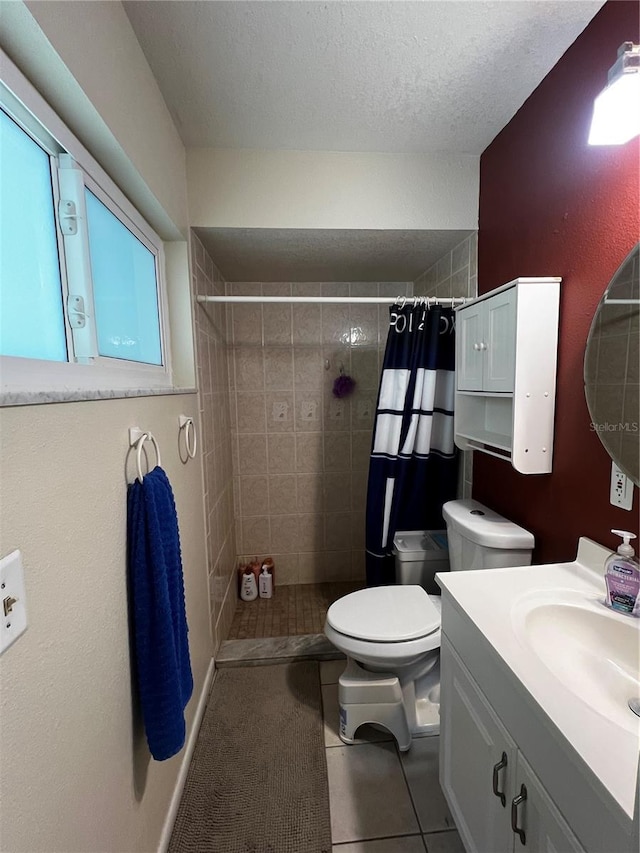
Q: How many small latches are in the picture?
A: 2